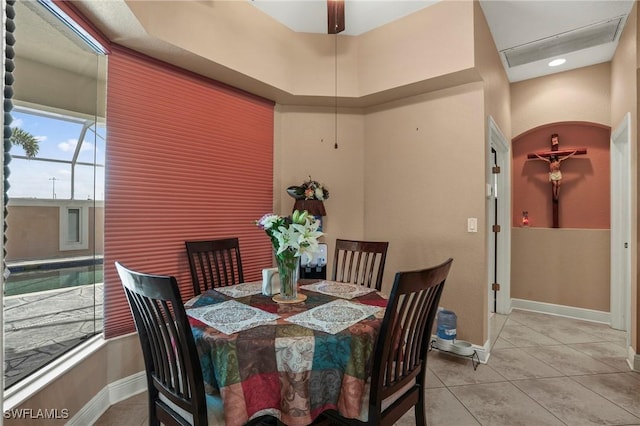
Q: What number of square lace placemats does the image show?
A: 4